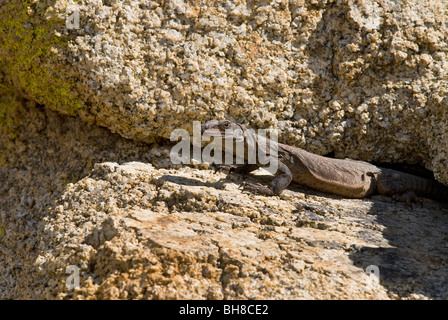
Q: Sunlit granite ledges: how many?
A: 2